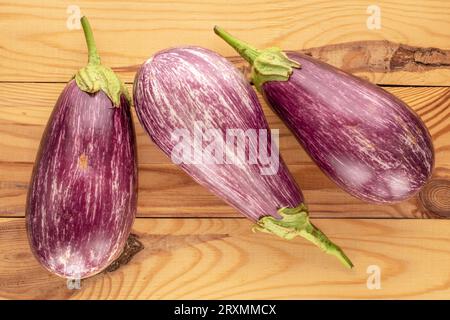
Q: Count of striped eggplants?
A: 3